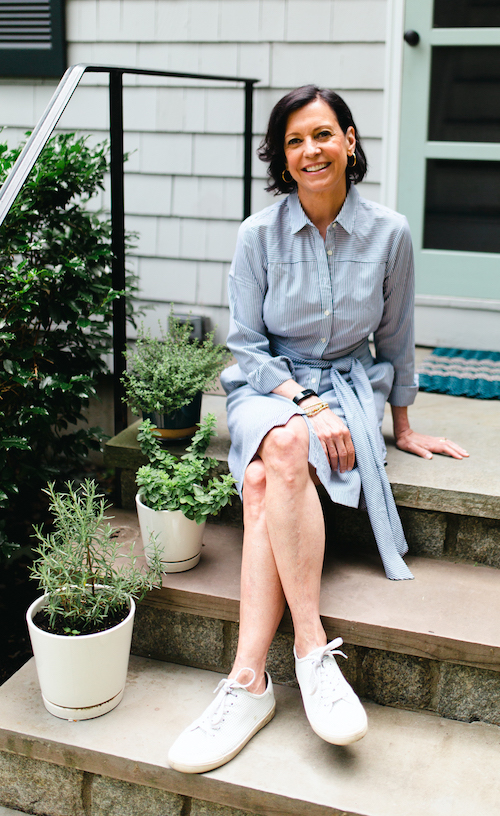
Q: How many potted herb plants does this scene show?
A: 3